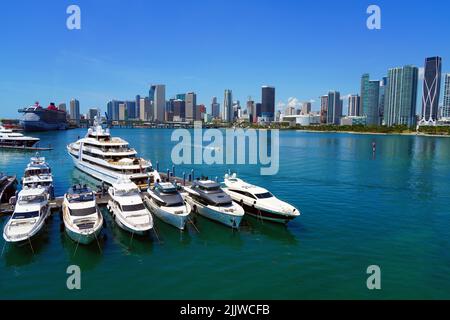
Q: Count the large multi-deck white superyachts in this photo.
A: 1